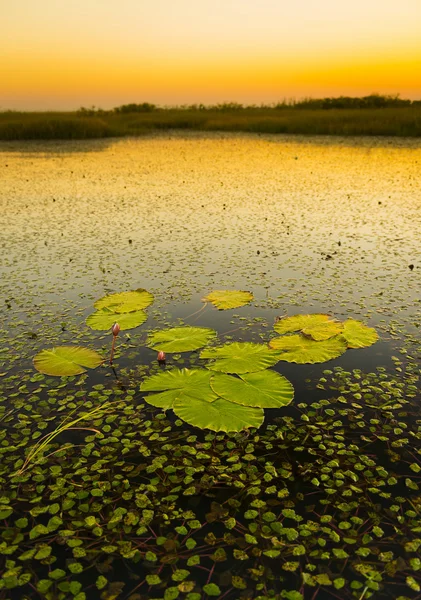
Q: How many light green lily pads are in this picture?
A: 12